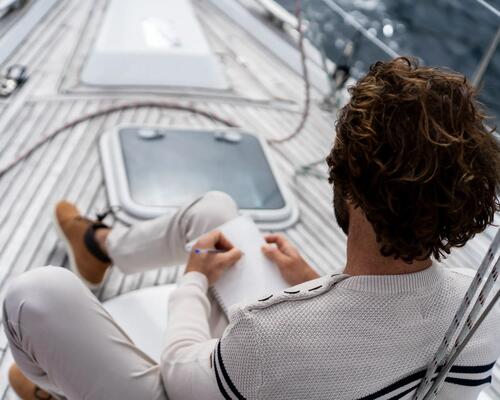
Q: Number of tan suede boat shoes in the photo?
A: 2